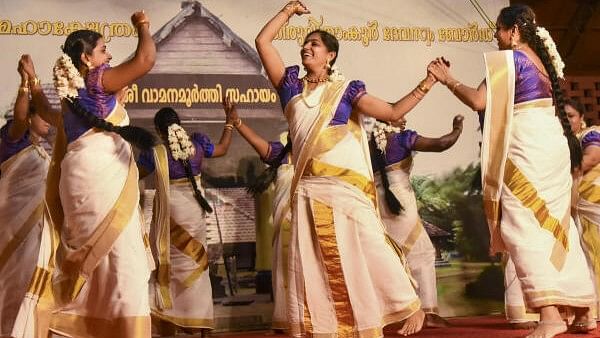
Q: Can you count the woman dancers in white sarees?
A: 8